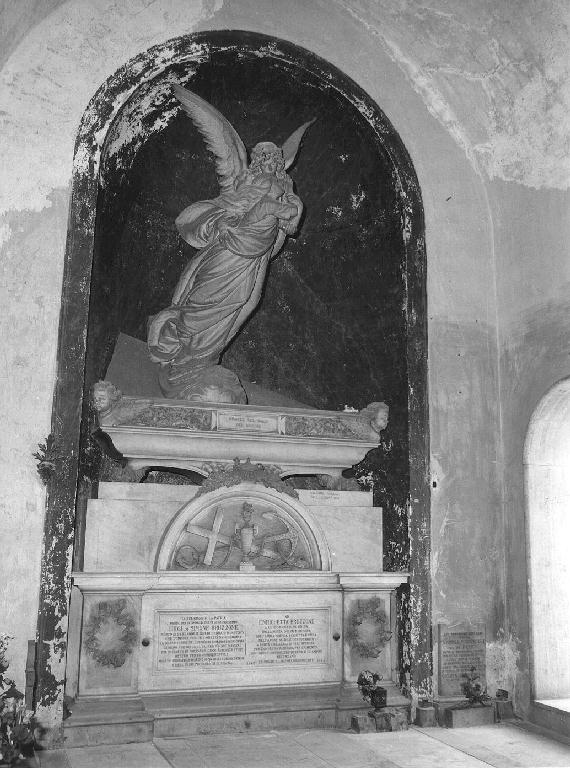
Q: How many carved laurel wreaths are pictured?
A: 2